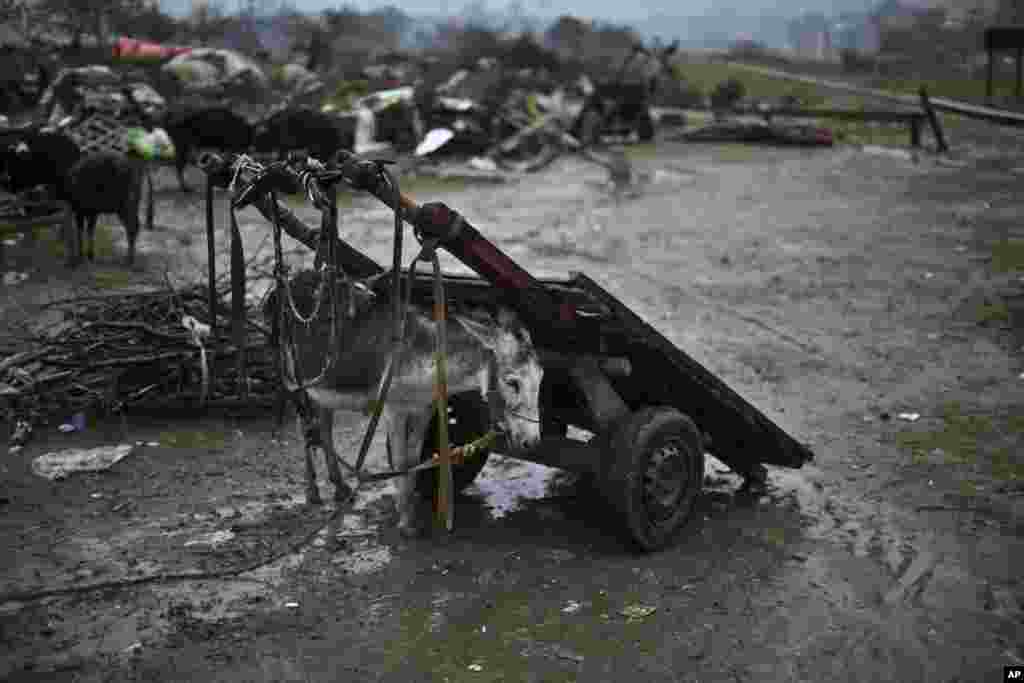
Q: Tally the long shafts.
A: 2